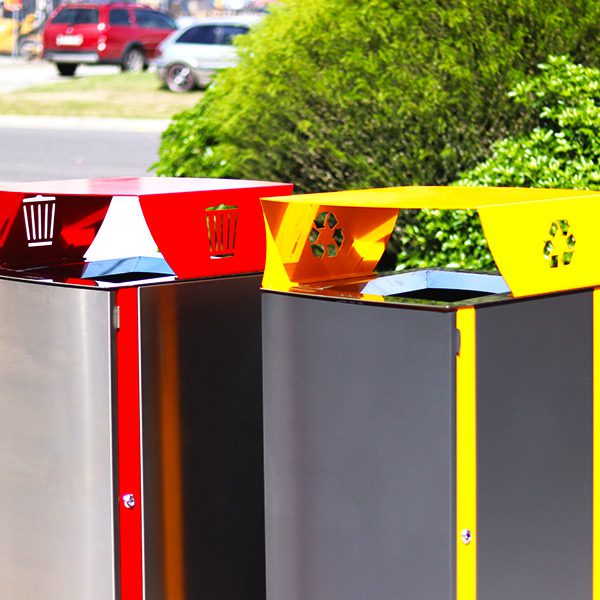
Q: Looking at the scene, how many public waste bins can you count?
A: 2